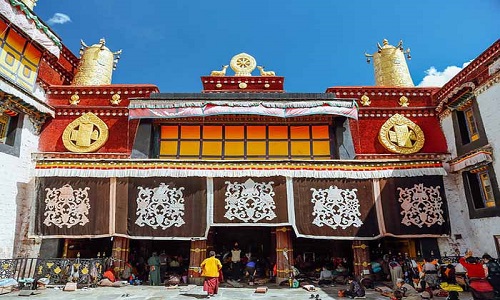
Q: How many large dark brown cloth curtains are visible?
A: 5